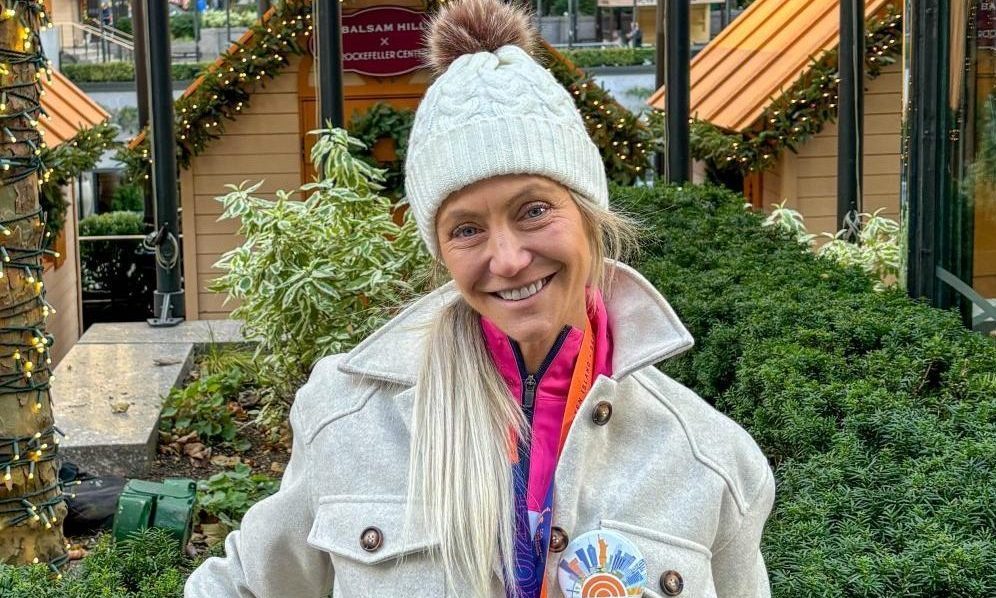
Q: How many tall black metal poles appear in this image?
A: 4